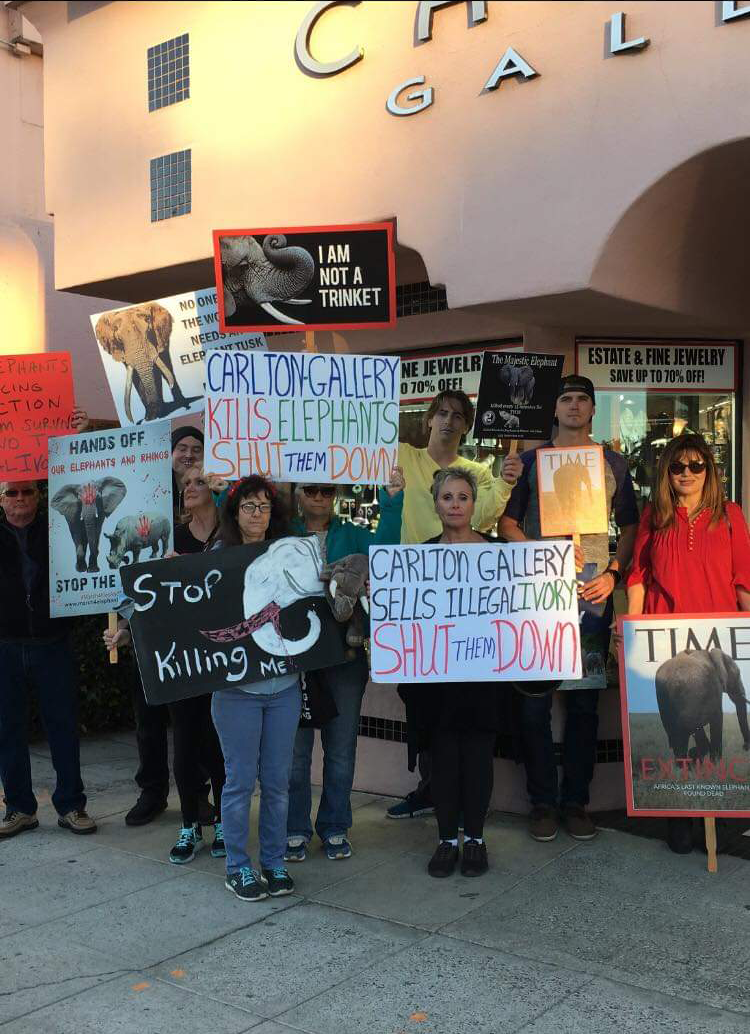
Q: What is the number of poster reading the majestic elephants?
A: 1